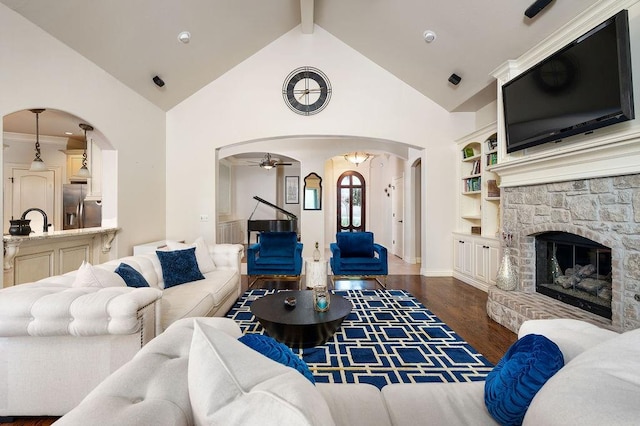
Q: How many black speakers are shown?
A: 3